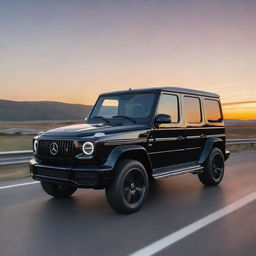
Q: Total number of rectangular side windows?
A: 3